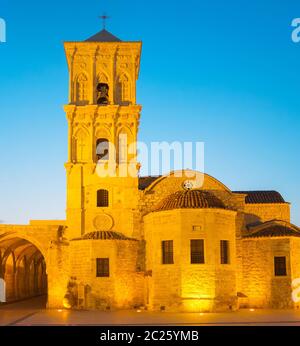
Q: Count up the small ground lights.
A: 4